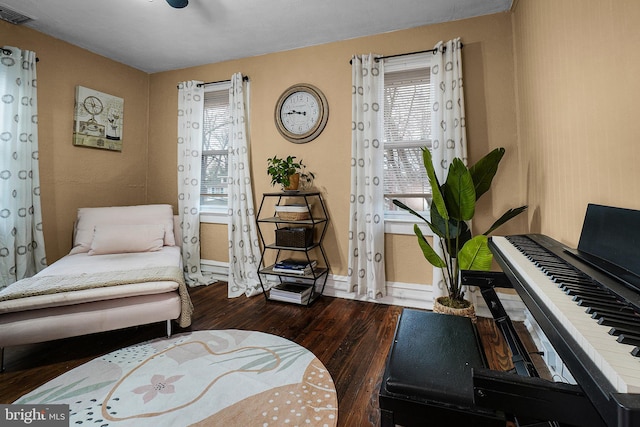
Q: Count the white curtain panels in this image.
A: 5